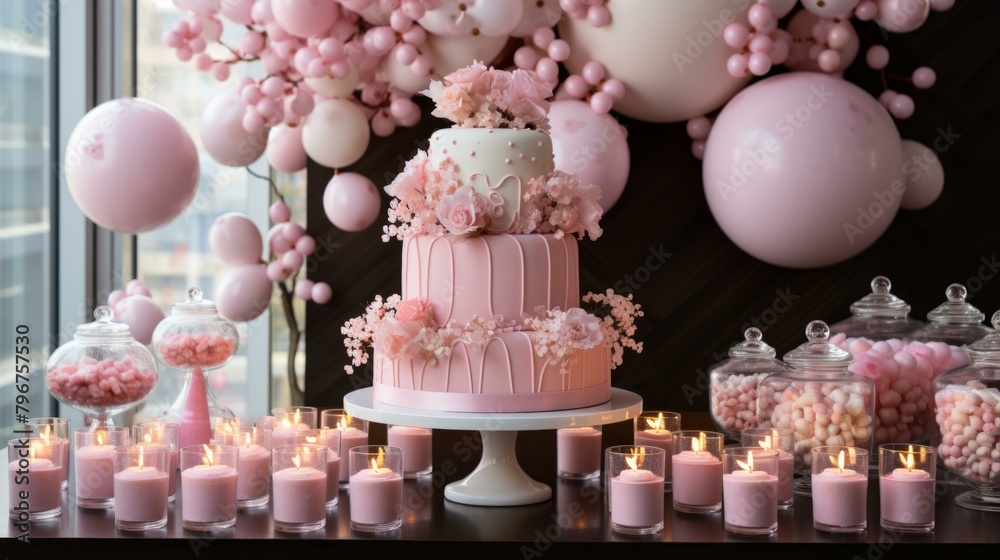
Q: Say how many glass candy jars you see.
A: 7